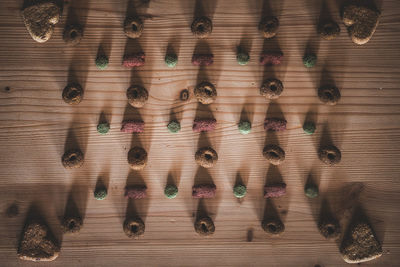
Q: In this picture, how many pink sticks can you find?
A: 9